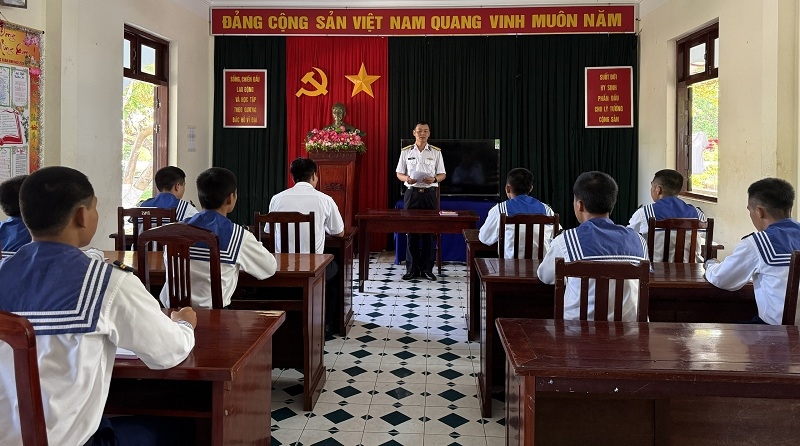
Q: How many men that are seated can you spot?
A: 9